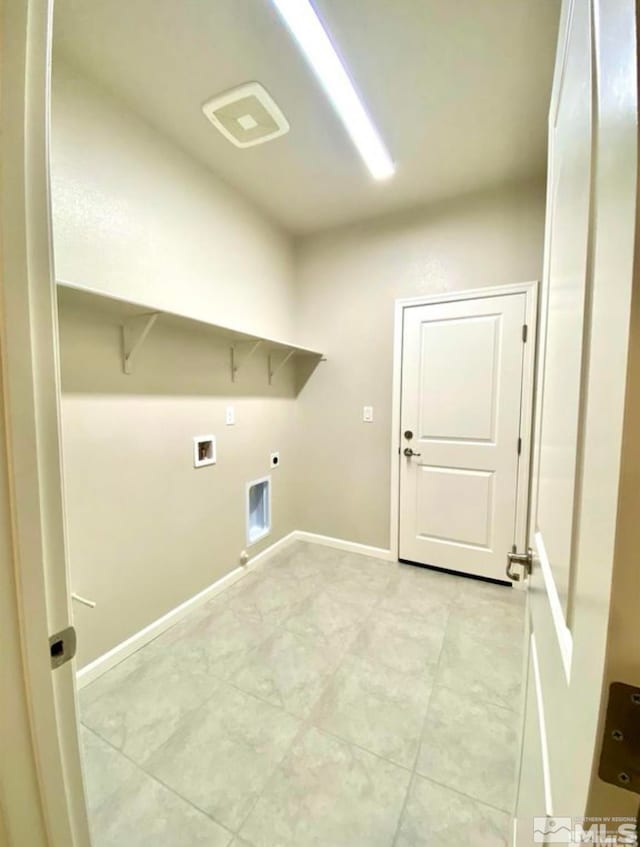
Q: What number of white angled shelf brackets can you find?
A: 3